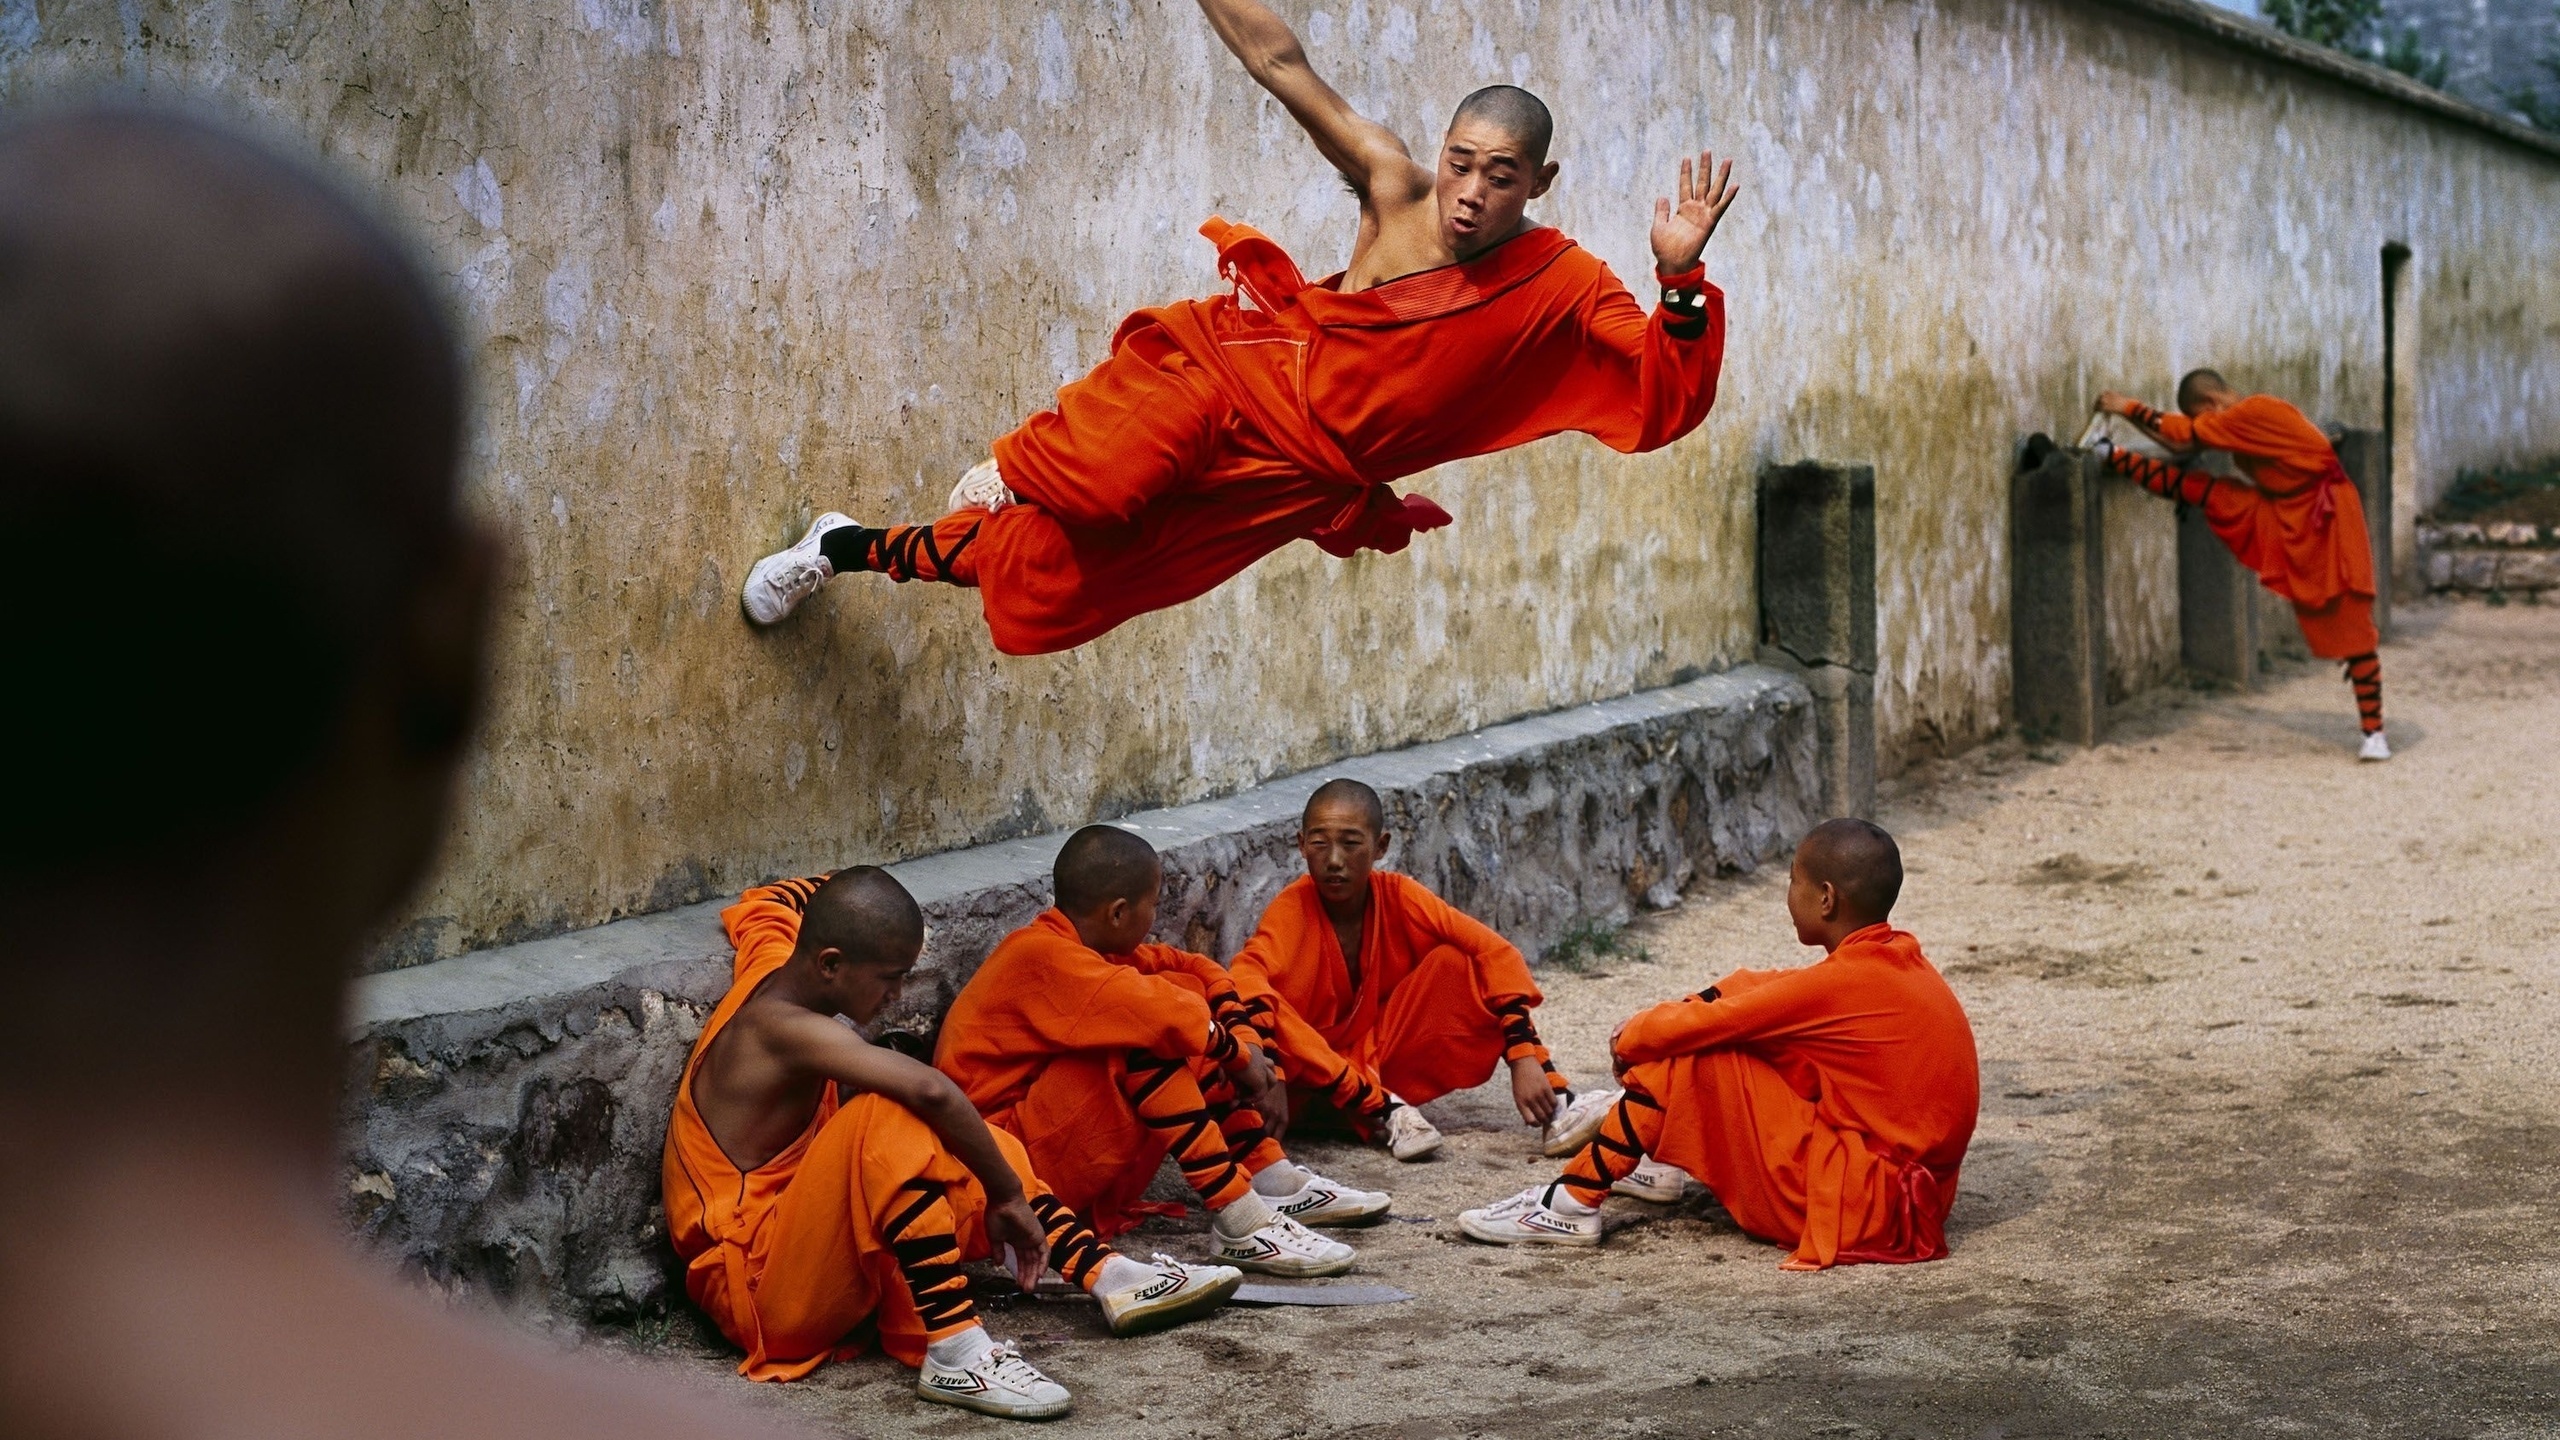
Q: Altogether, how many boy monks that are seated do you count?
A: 4